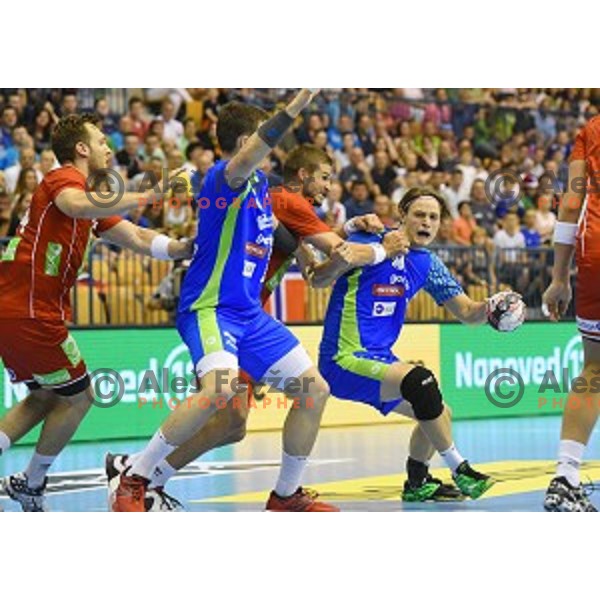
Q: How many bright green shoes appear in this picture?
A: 2